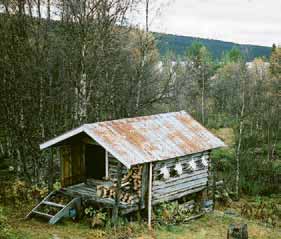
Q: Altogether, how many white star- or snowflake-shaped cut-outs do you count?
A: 4